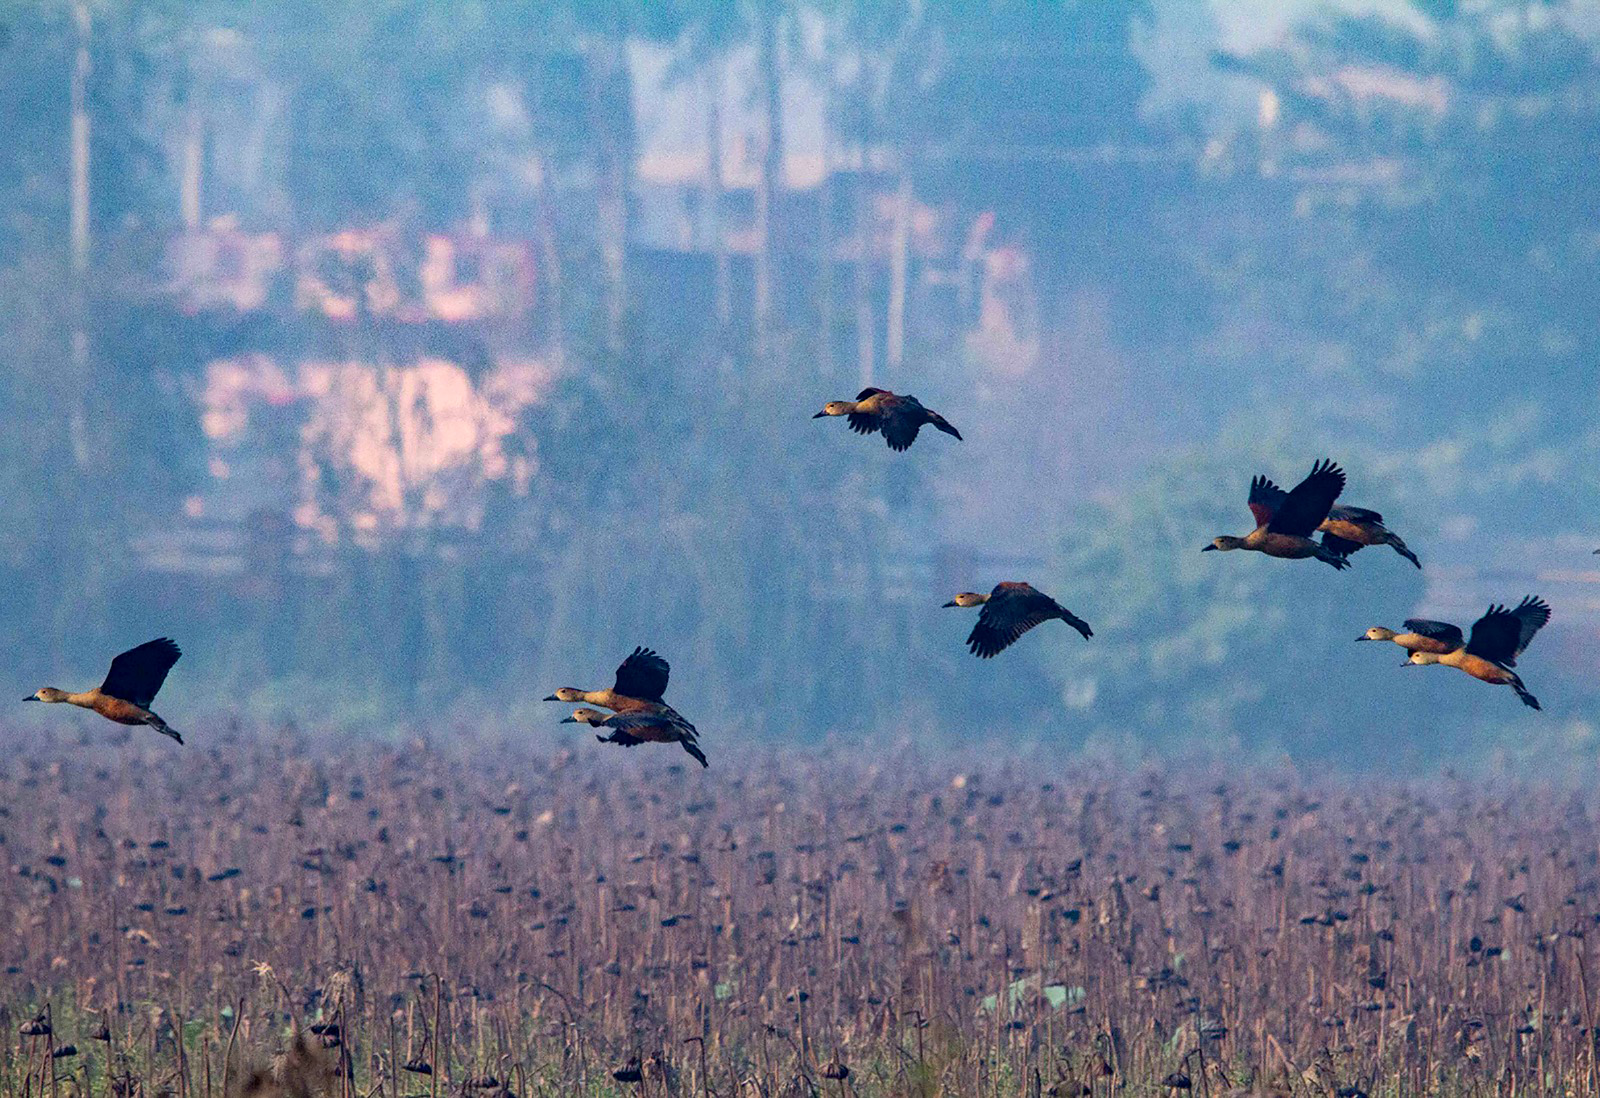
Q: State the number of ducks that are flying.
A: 9